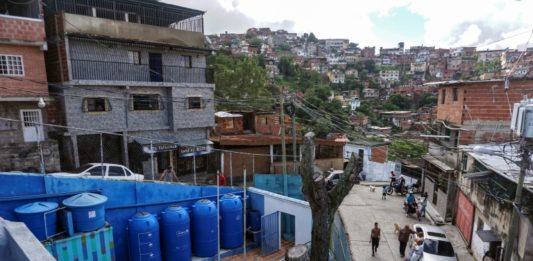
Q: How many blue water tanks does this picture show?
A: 6